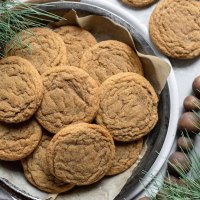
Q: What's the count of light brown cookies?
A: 12